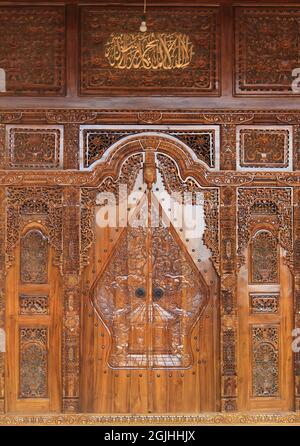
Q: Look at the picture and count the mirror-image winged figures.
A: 2